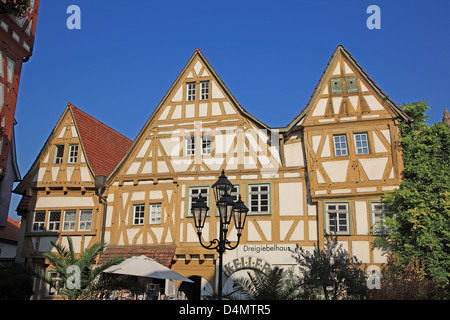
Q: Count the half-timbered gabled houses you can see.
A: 3